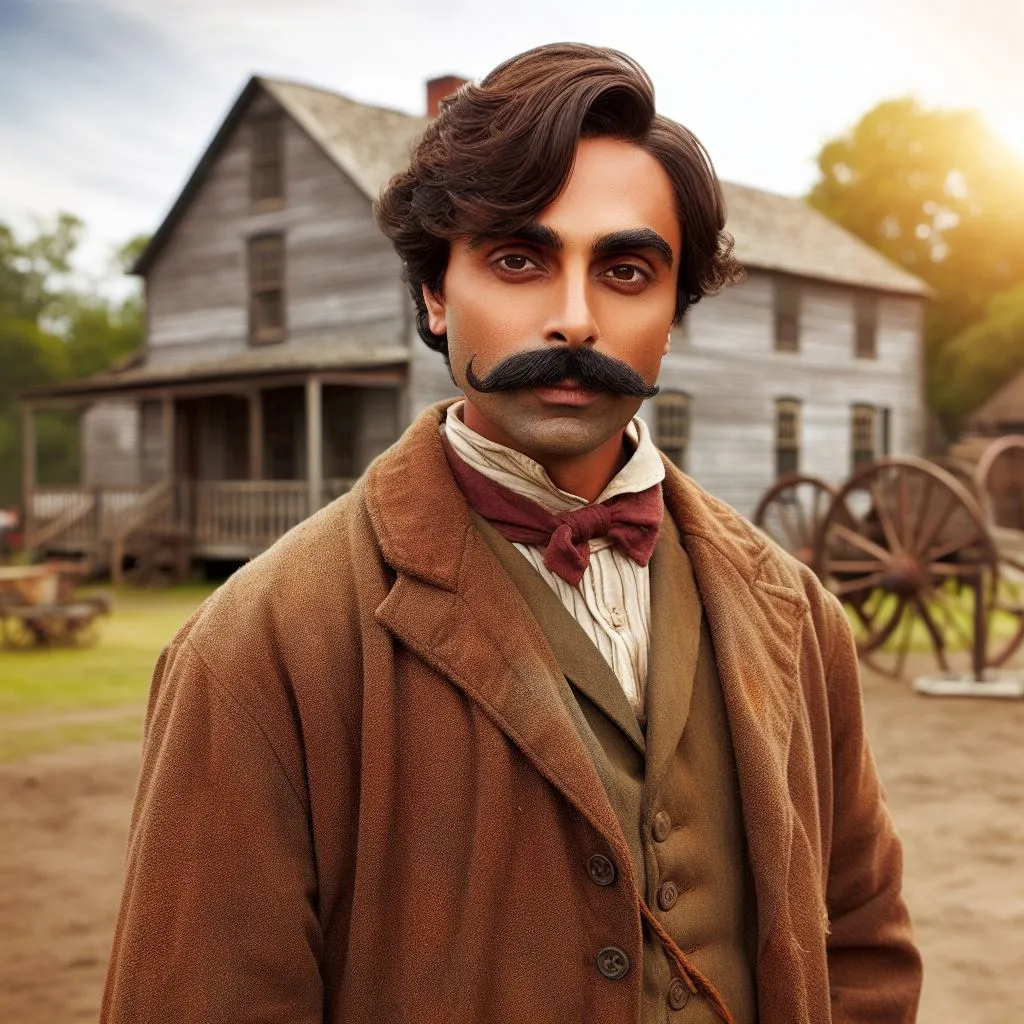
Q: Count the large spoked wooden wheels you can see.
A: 3